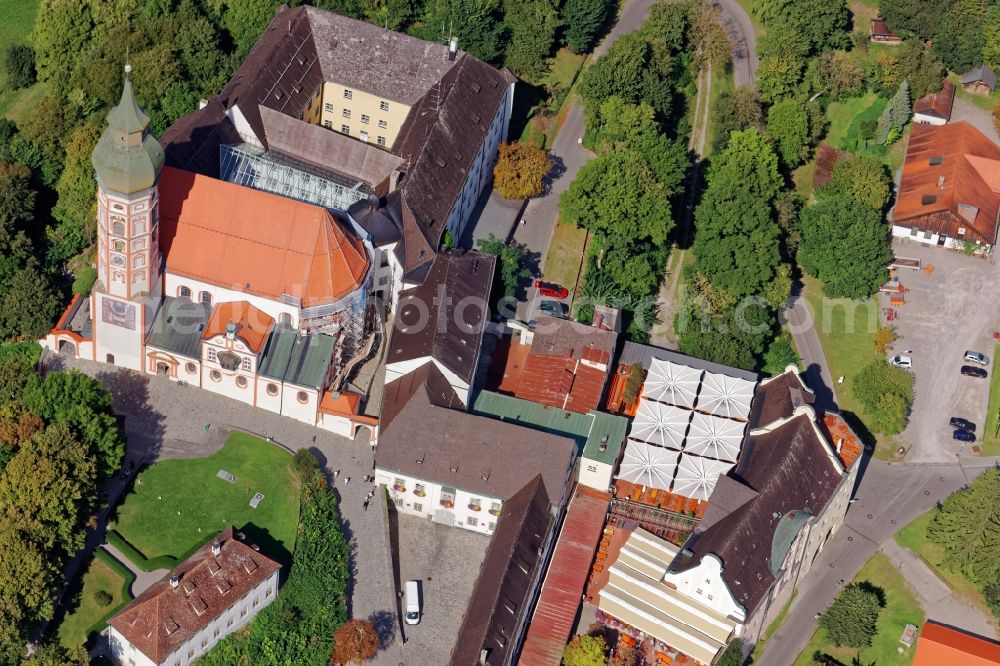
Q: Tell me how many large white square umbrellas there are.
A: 6